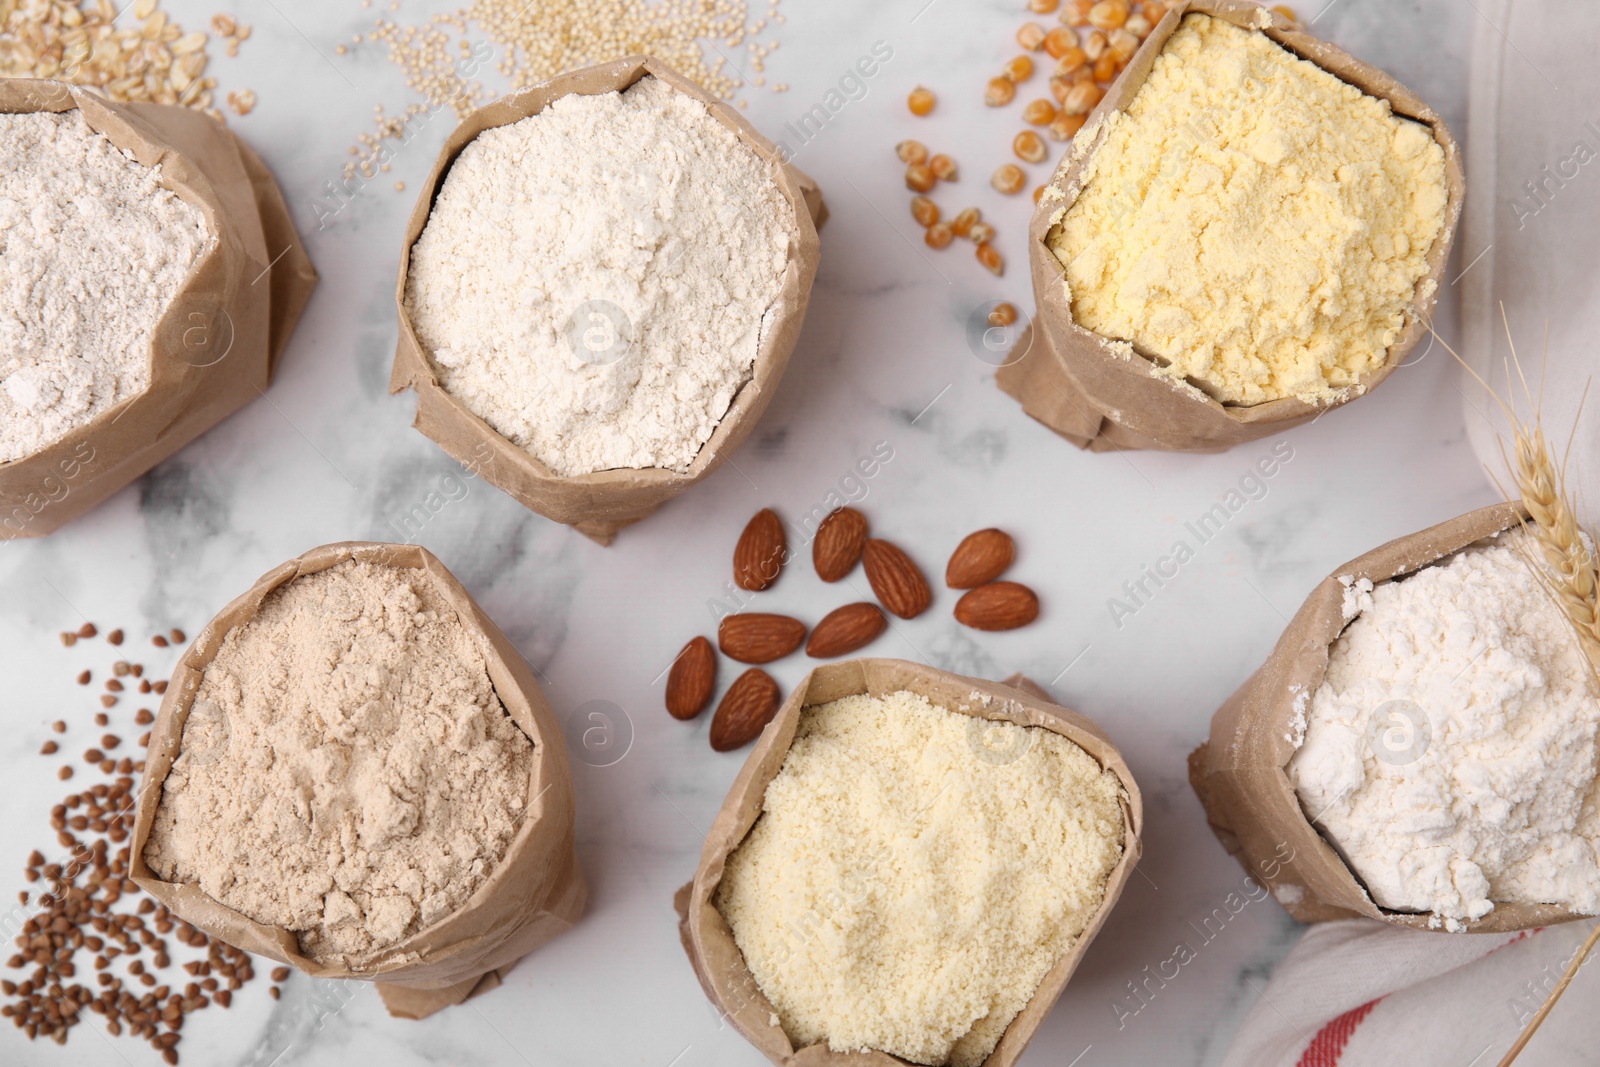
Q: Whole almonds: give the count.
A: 9